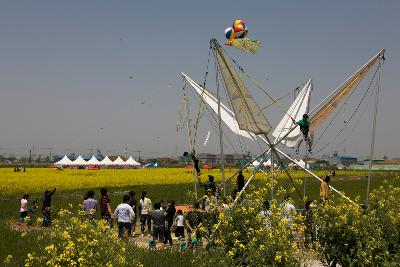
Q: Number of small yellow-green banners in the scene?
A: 1